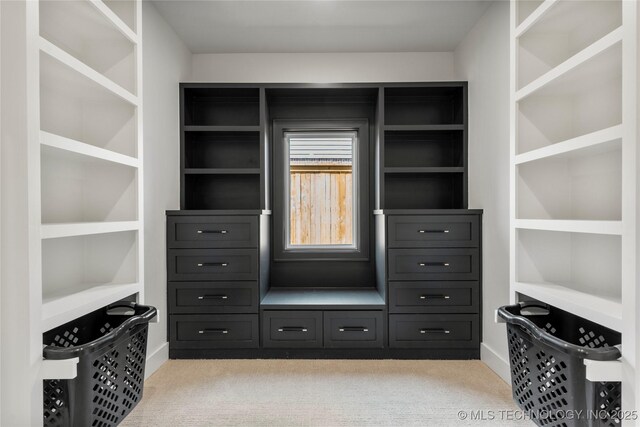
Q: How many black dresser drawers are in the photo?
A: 10